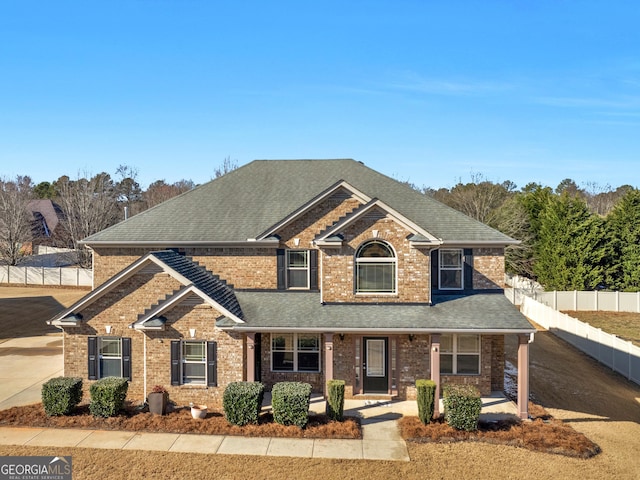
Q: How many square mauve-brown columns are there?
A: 4